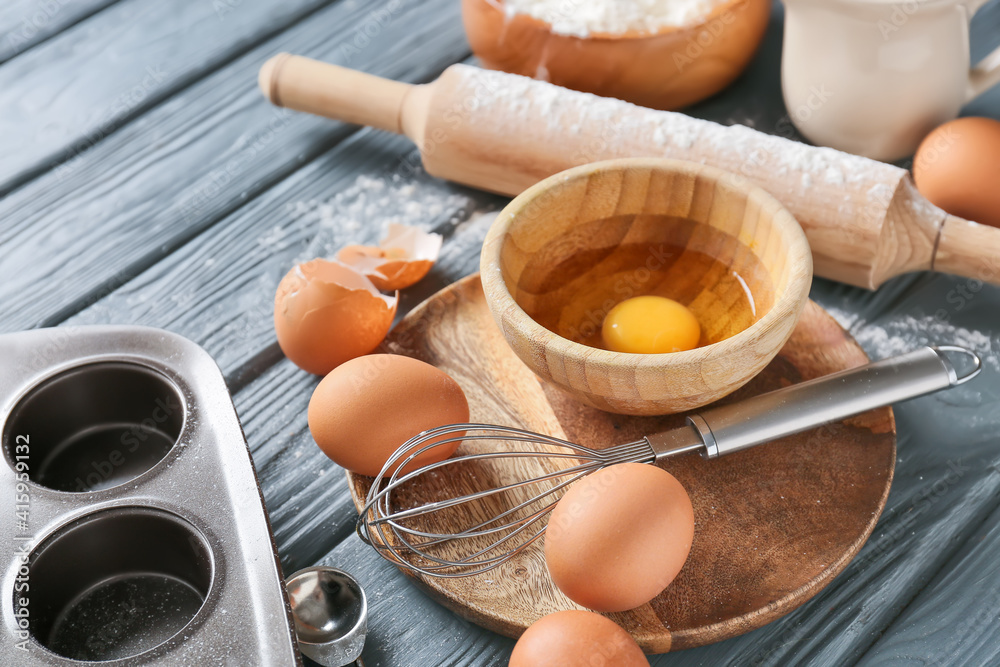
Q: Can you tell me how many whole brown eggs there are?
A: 4